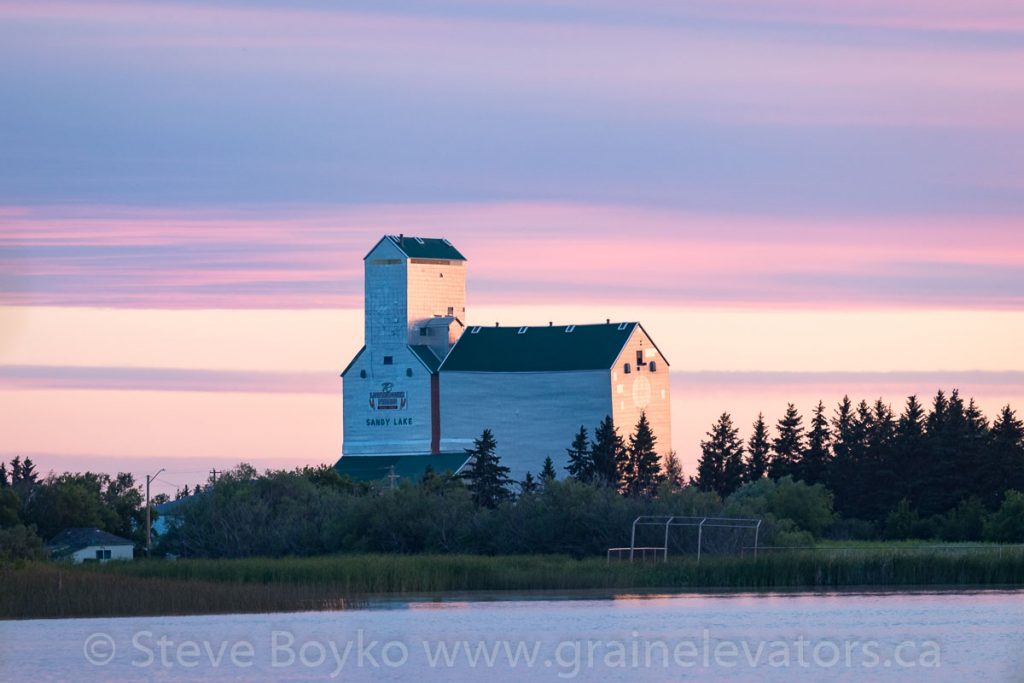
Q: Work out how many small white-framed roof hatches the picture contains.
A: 7